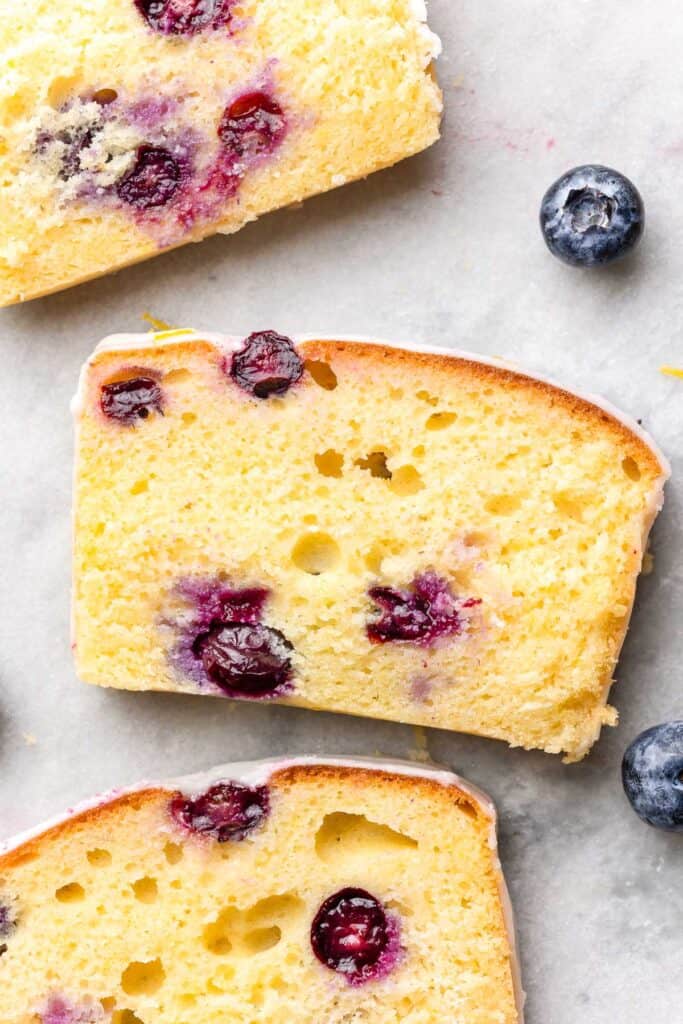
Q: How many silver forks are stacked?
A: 0